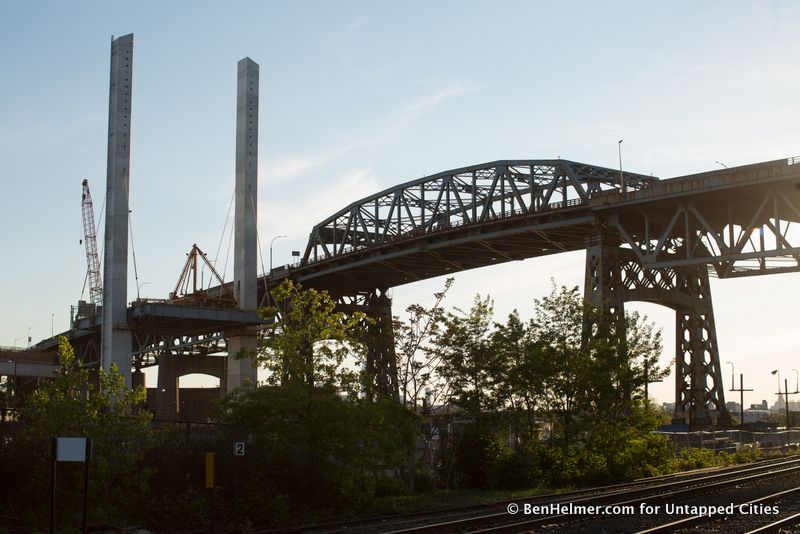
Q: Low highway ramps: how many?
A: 1